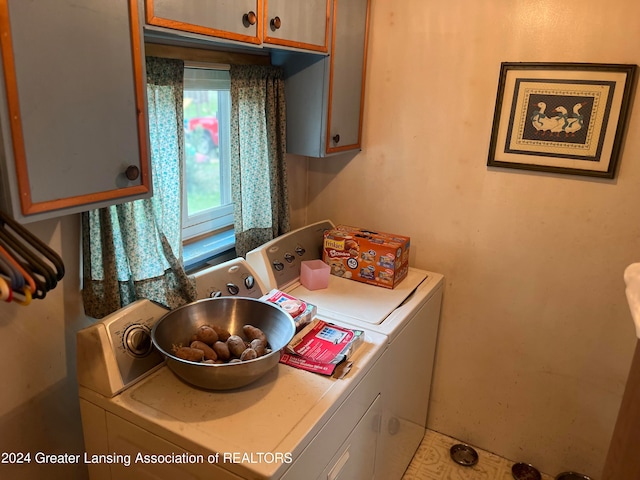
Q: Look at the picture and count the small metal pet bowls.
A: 3